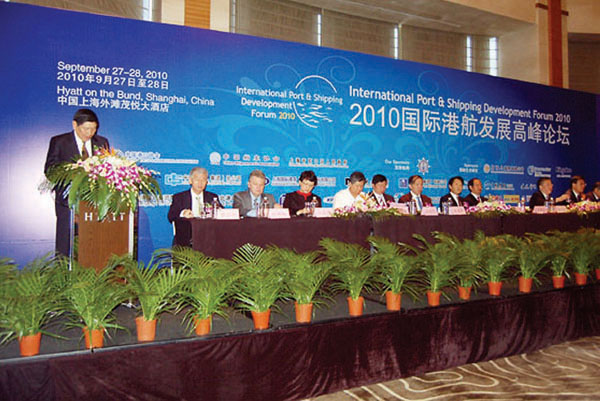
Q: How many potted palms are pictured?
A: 15